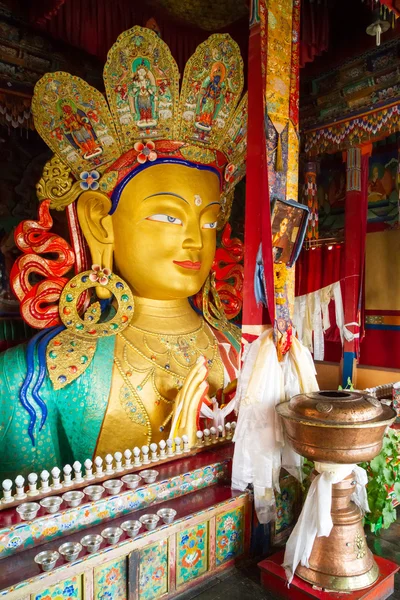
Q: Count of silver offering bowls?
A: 14